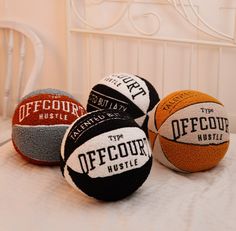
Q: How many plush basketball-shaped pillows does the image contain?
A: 4